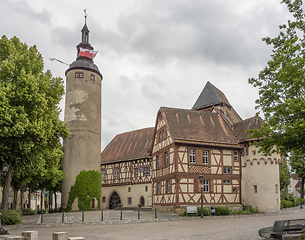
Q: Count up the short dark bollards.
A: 7